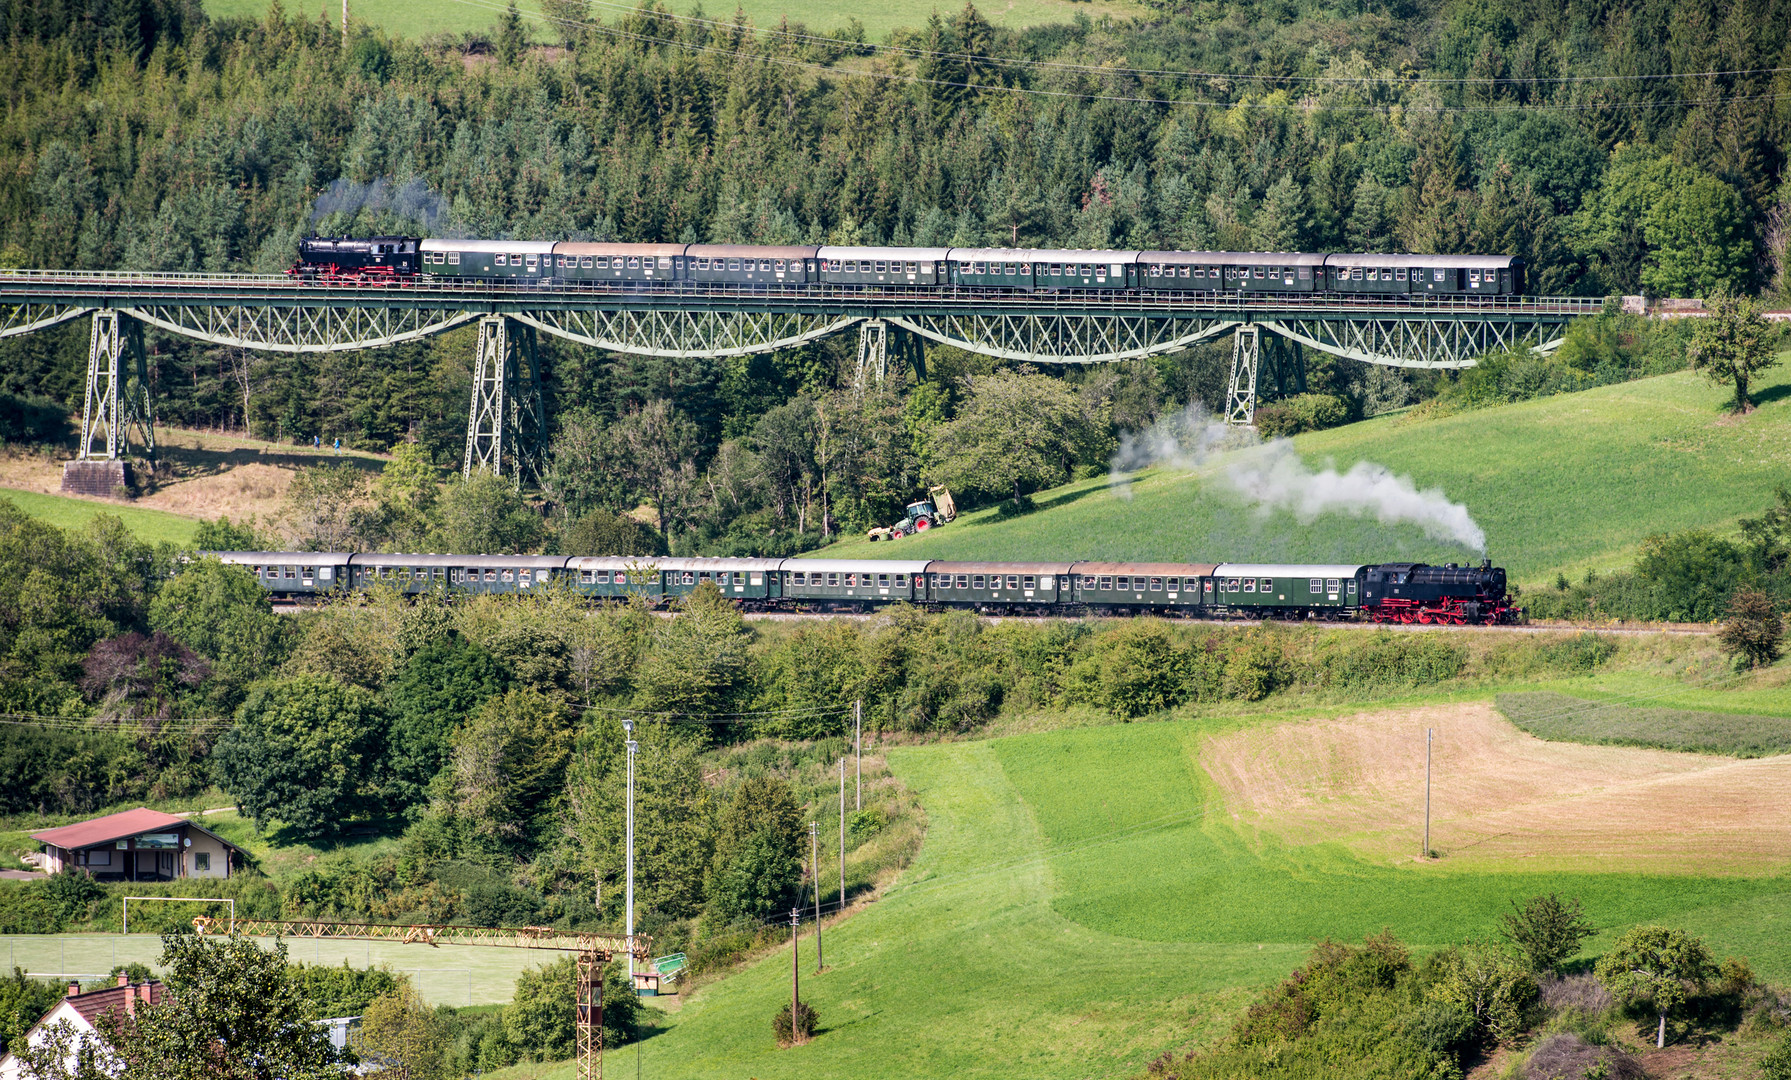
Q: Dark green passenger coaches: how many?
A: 14